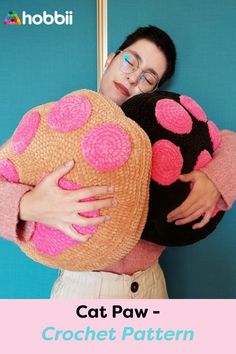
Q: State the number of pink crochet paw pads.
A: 10